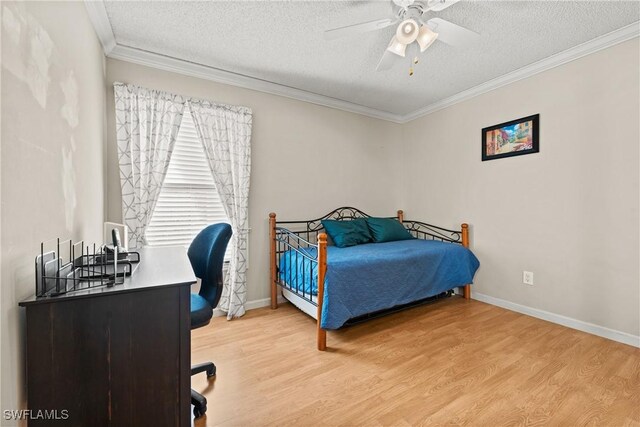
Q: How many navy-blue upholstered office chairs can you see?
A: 1